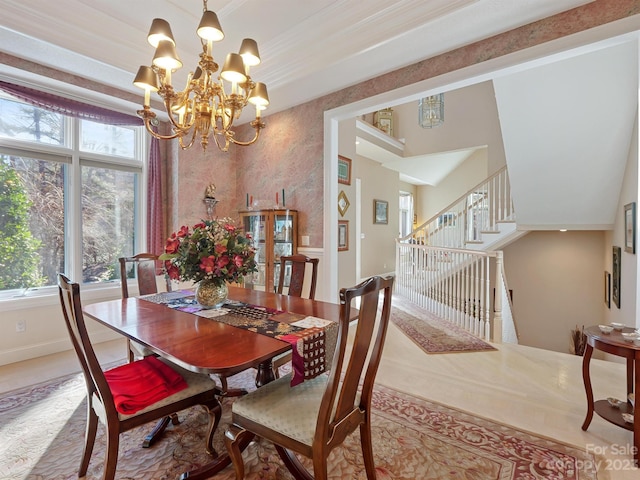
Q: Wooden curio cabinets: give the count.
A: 1